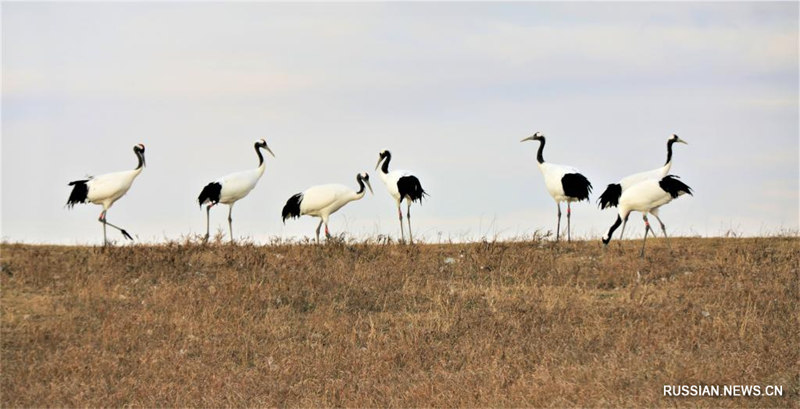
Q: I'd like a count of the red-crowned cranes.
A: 7